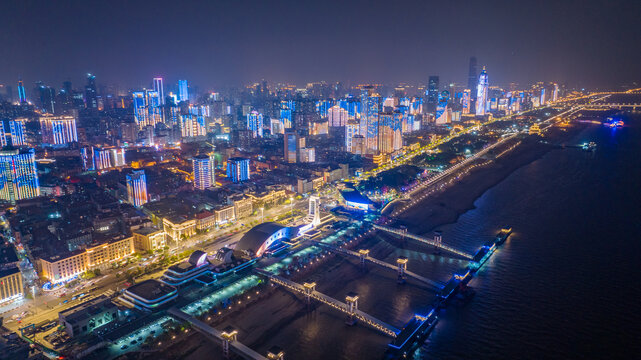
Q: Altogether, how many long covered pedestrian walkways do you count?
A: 4